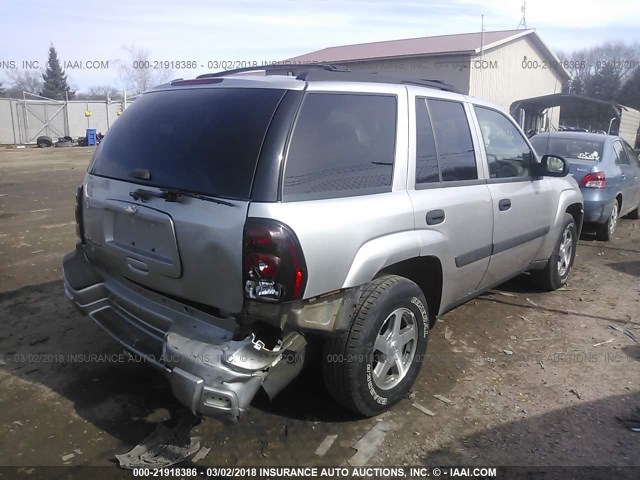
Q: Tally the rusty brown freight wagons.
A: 0